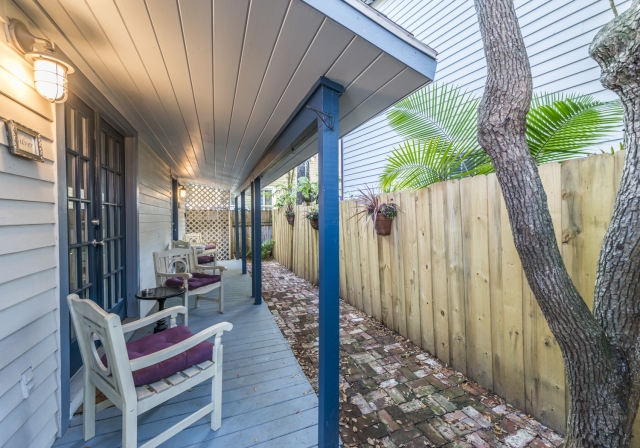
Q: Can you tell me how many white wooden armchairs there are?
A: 4